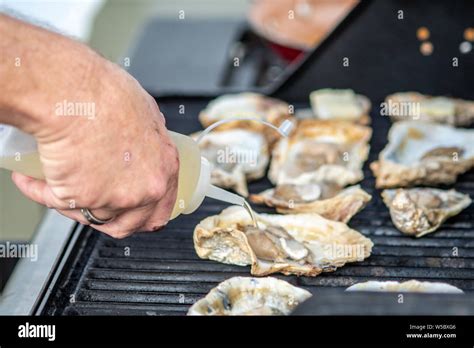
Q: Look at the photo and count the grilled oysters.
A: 11